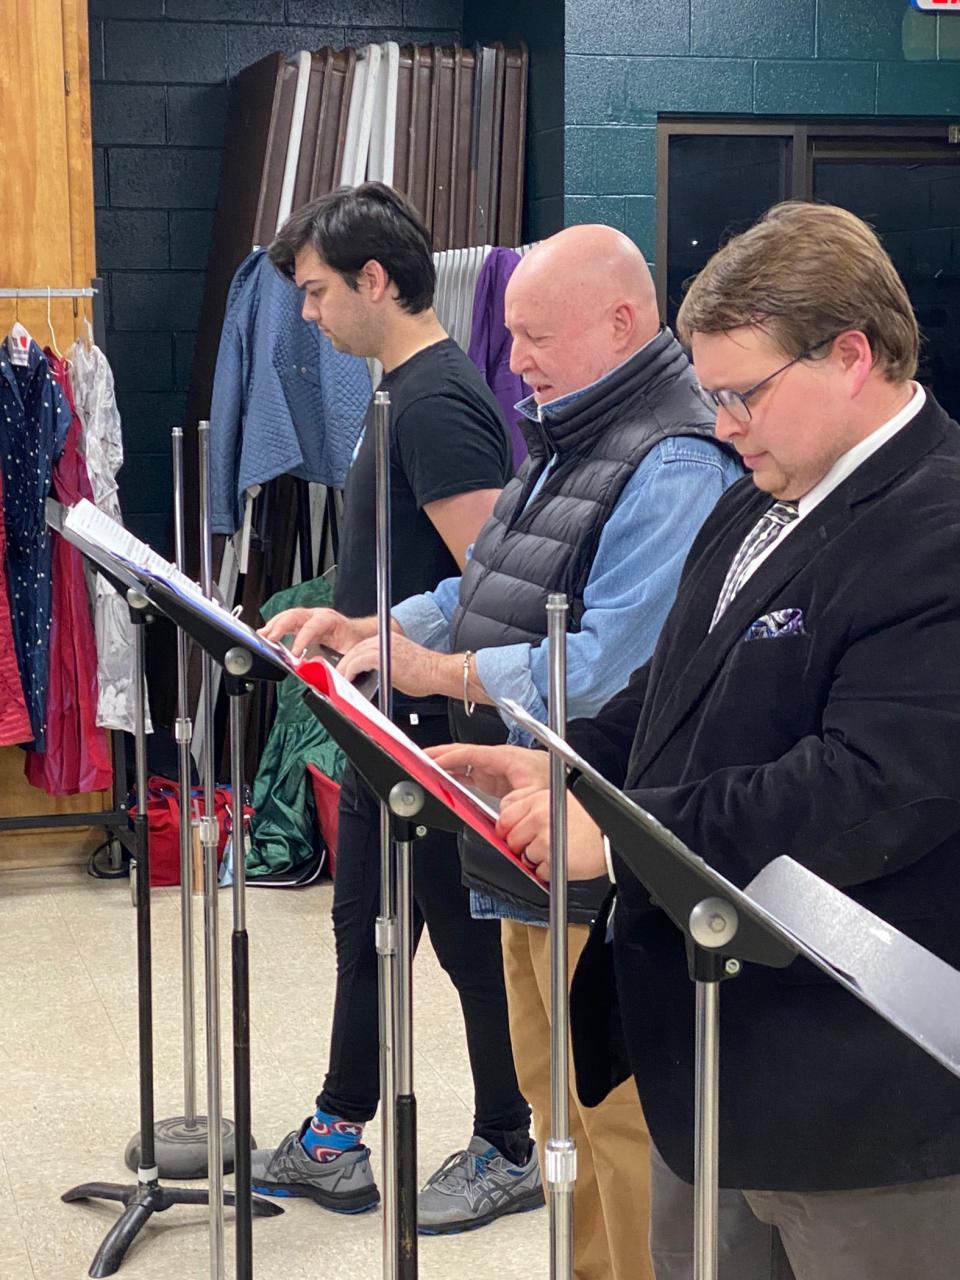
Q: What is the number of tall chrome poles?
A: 4